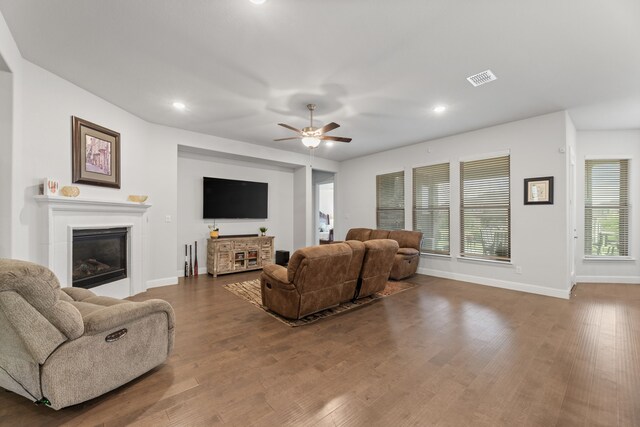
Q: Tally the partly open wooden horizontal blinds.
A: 4